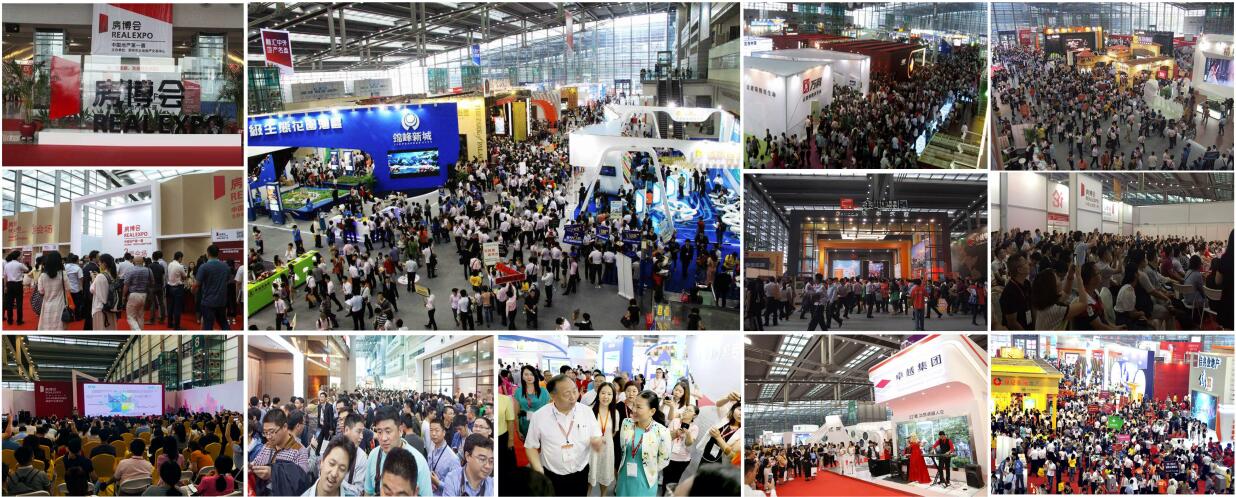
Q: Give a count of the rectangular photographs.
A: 12